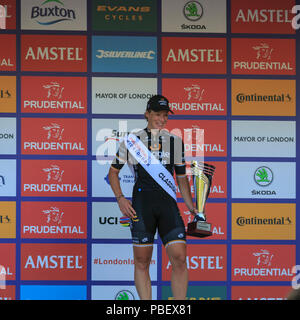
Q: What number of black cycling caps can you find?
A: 1